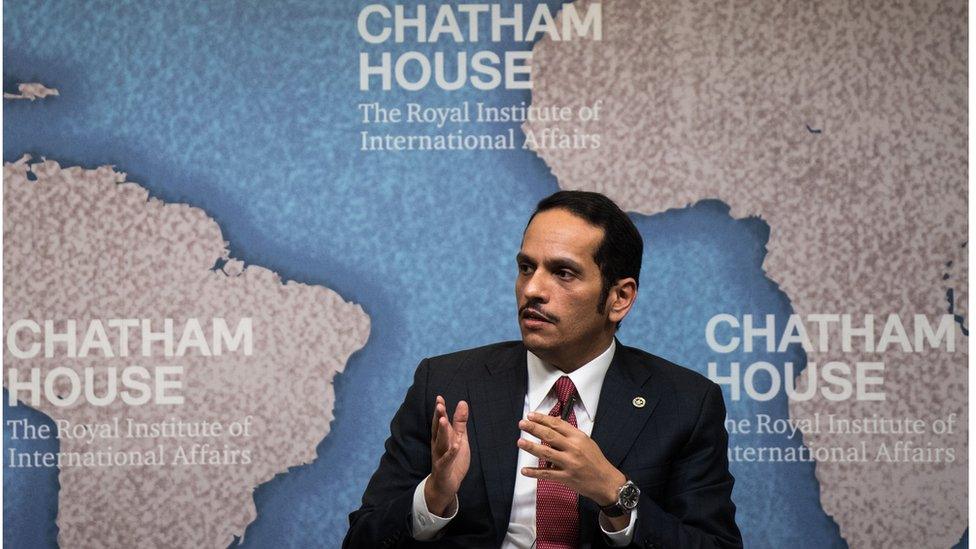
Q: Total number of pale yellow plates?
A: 0